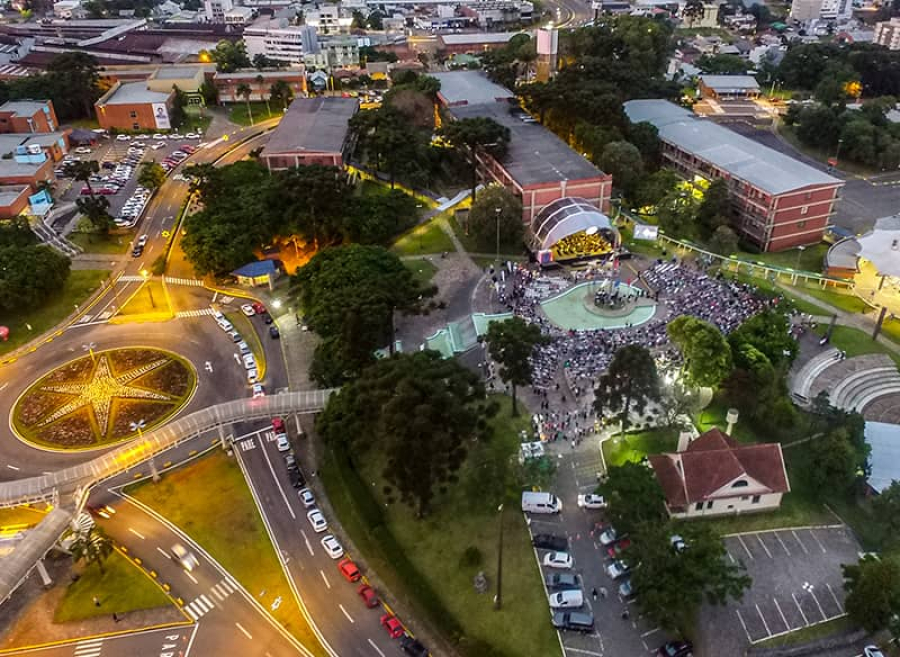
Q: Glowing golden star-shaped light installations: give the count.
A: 1